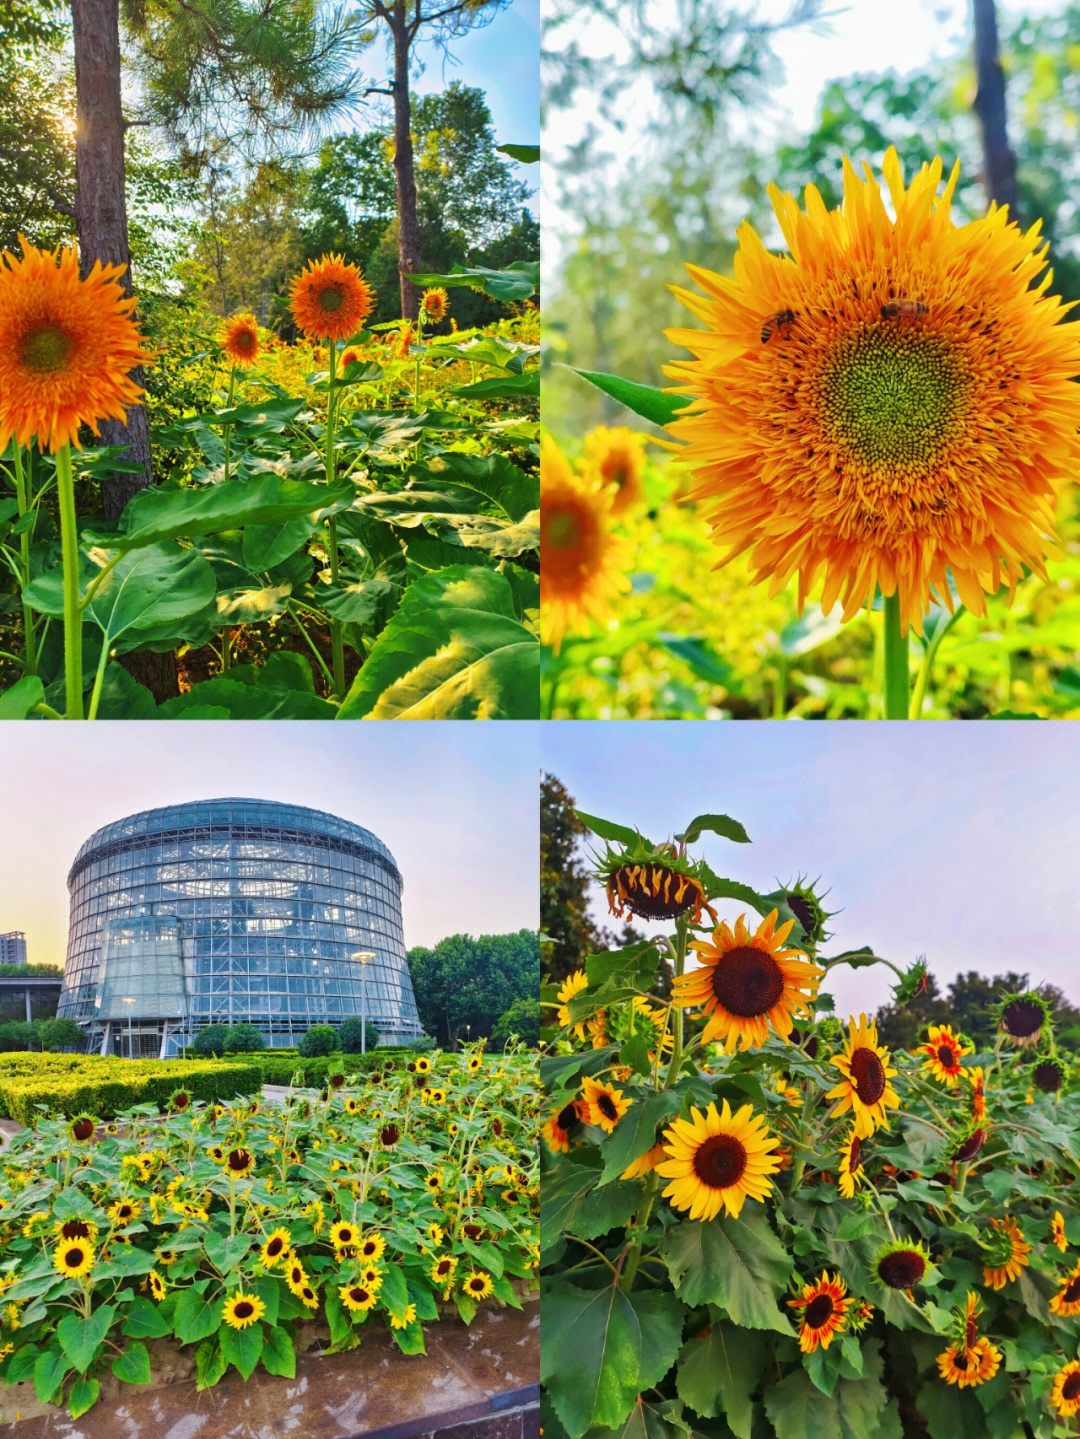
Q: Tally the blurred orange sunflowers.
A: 2